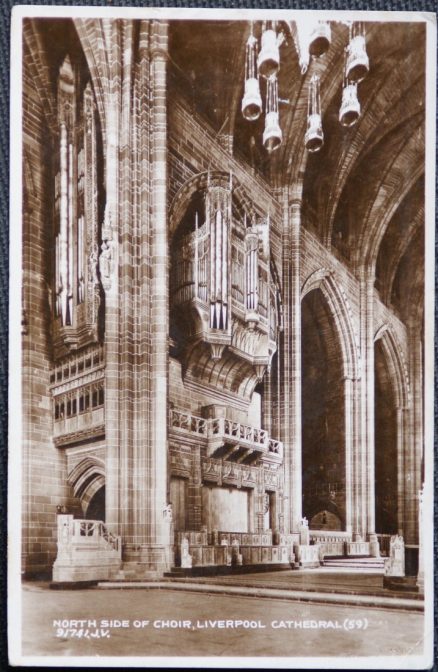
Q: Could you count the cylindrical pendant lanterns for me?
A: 7